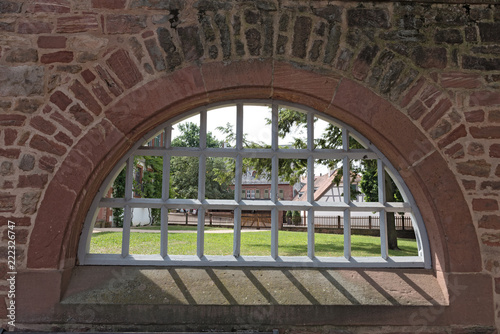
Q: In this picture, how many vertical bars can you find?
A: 8